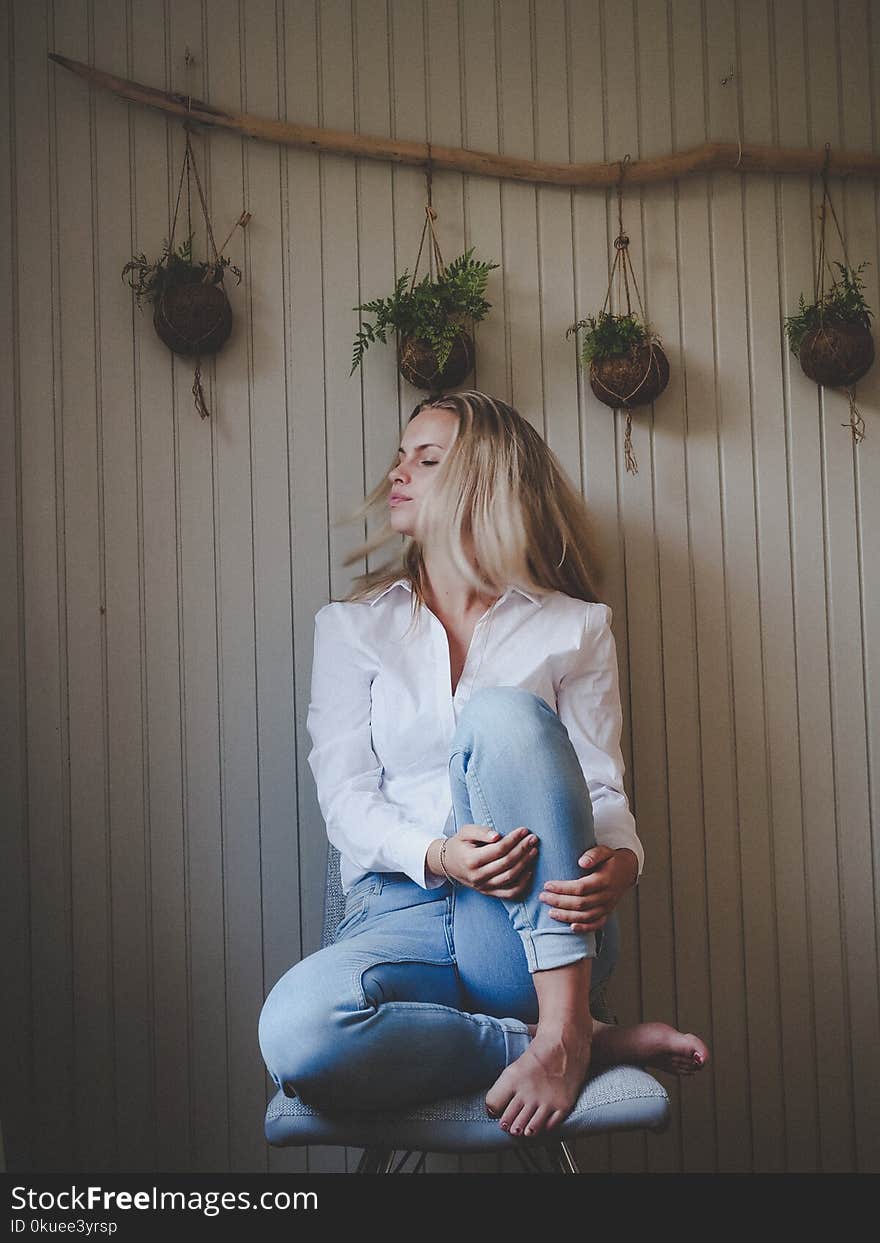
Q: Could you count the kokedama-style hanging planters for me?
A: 4